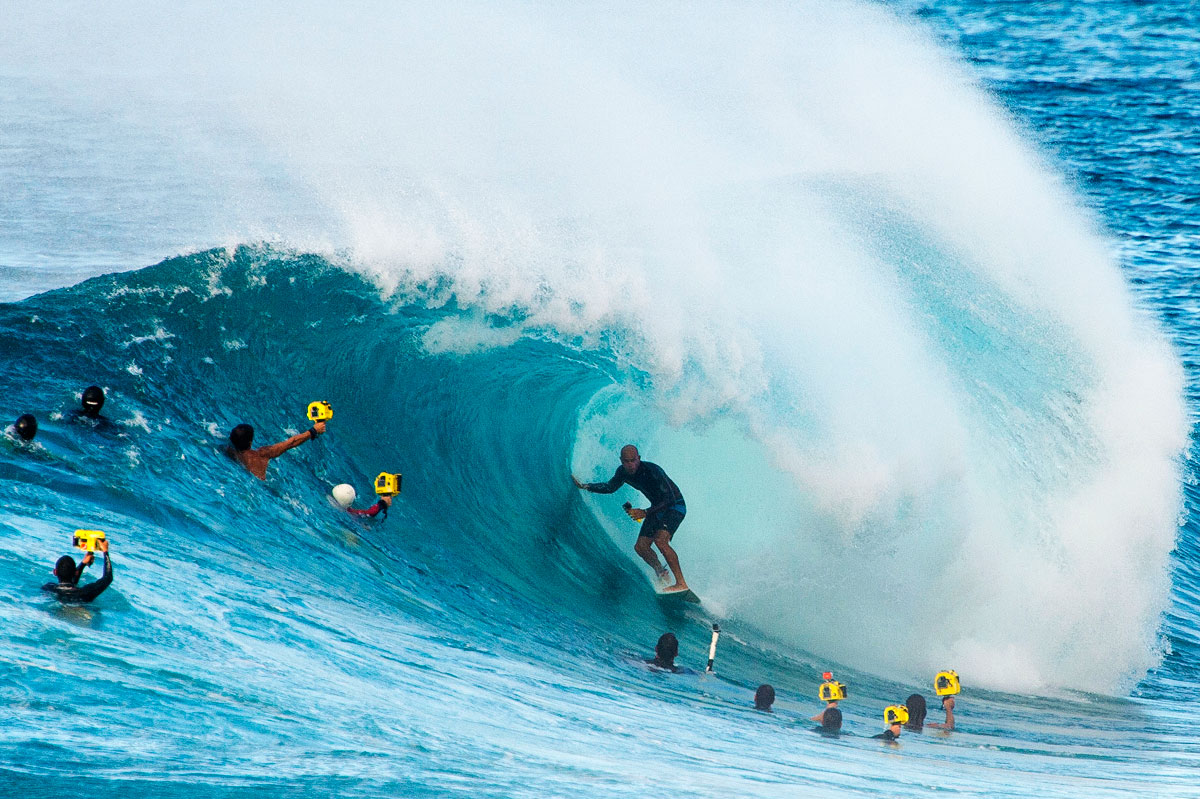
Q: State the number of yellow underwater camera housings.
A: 6